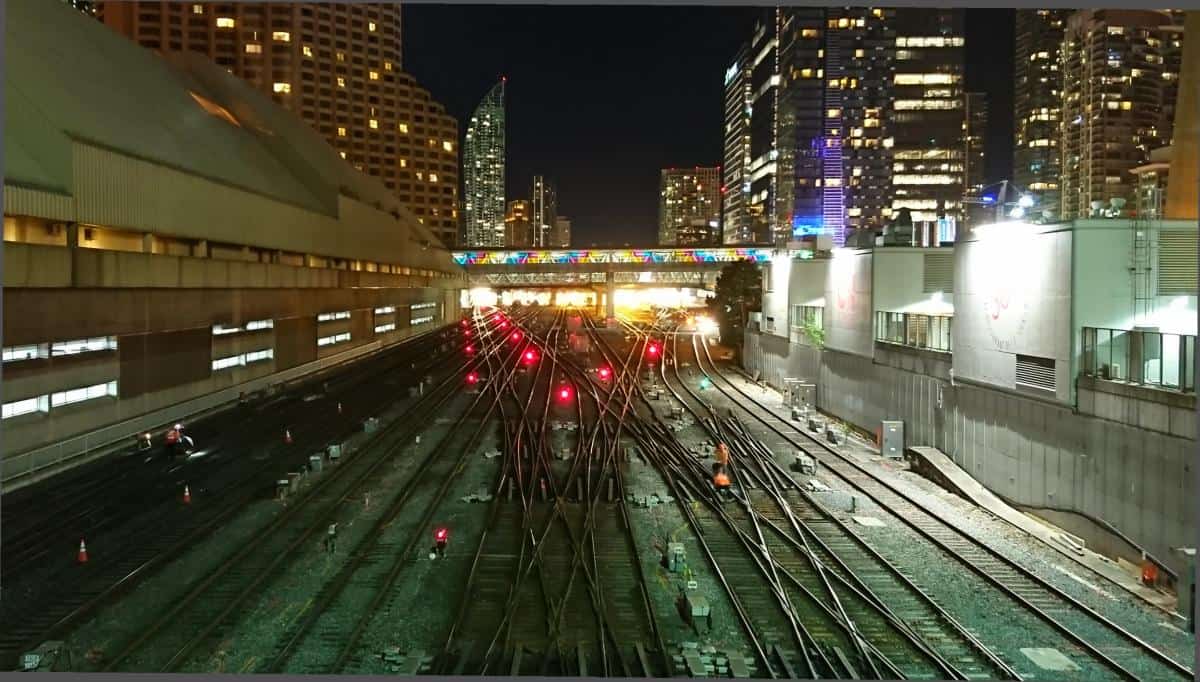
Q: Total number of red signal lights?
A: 12